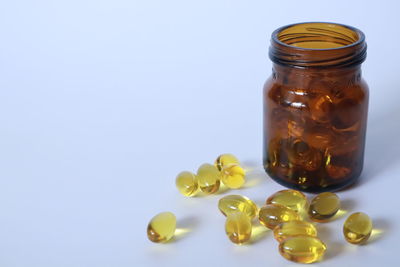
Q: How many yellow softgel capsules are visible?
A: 13